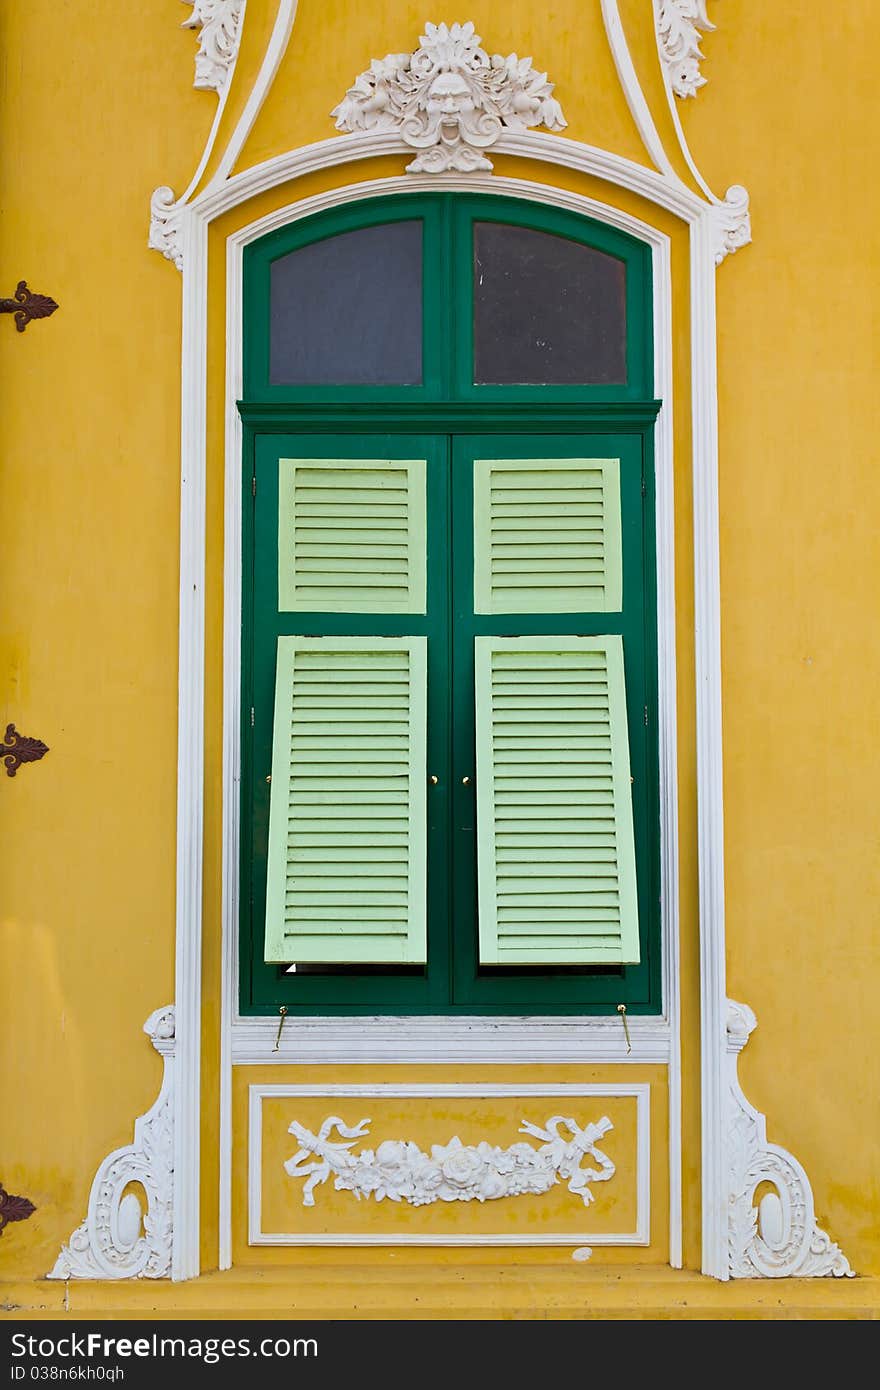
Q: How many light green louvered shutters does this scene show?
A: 4